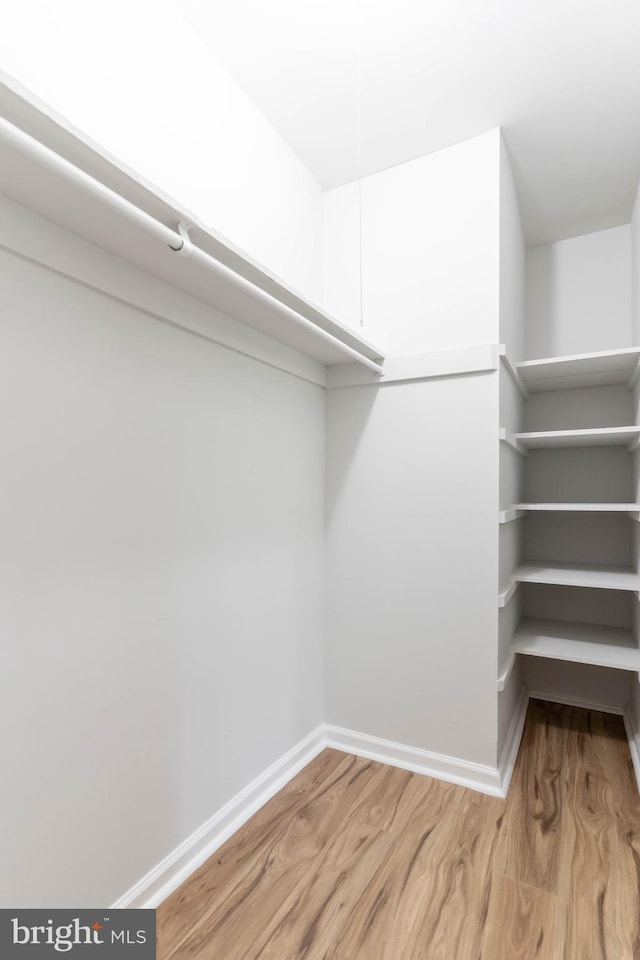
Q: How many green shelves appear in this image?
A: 0